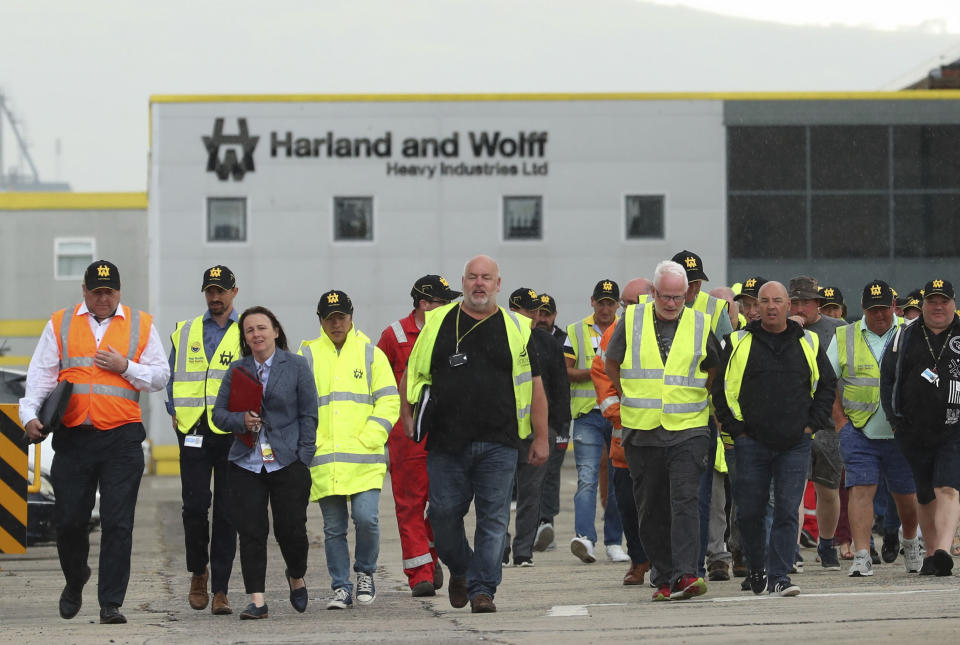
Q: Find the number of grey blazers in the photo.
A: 1